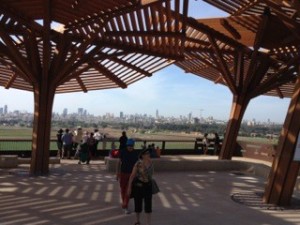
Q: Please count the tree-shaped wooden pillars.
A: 3